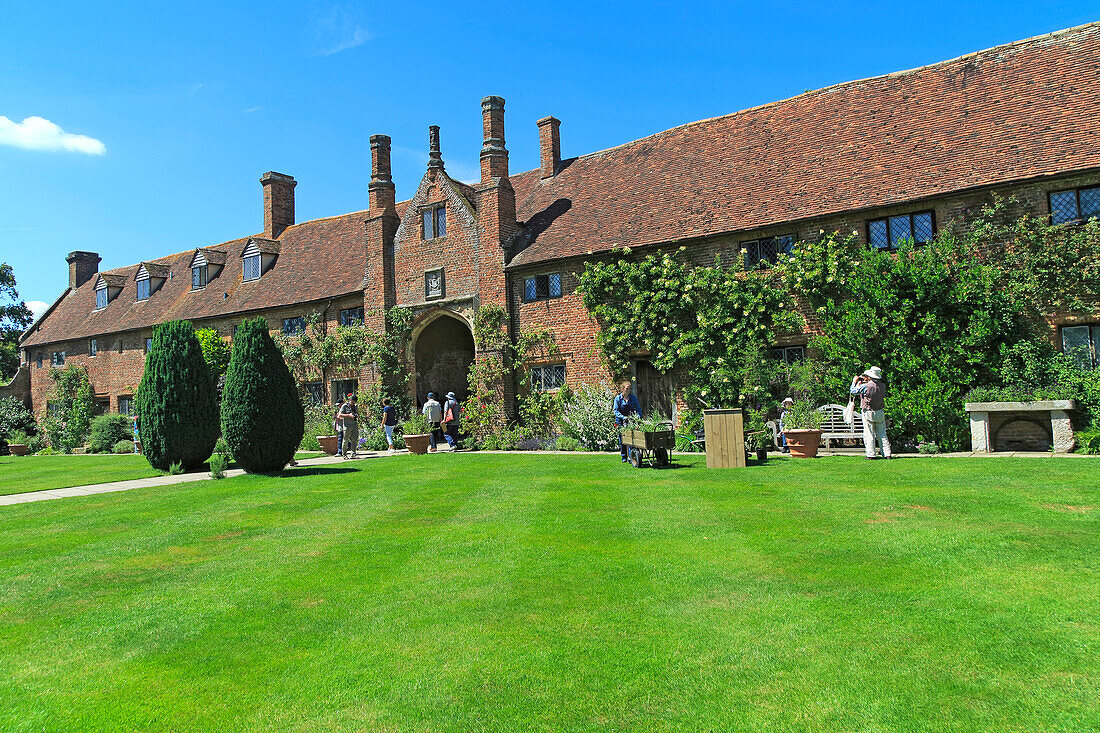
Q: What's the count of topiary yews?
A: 2